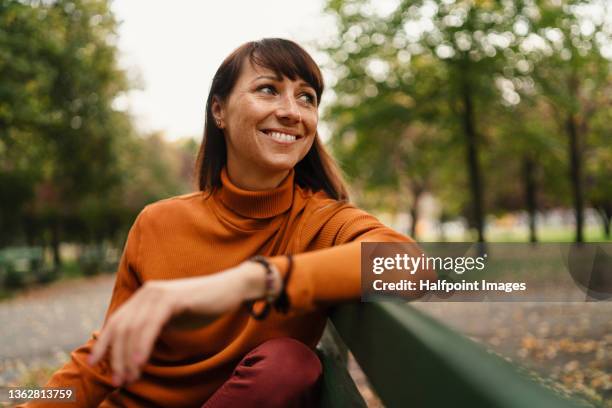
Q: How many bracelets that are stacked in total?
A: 2